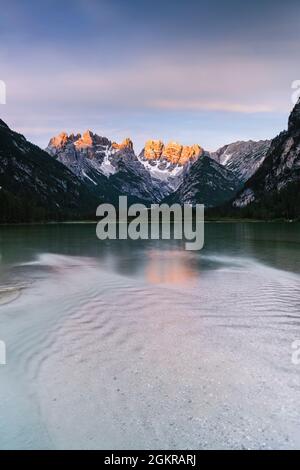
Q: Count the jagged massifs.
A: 2